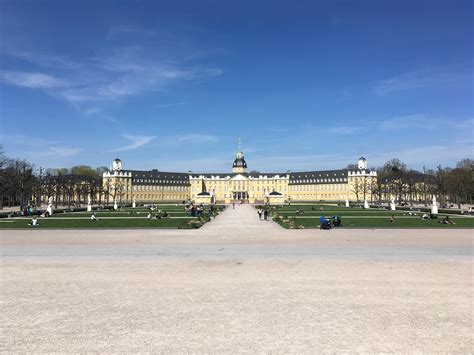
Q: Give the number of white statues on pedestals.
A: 8